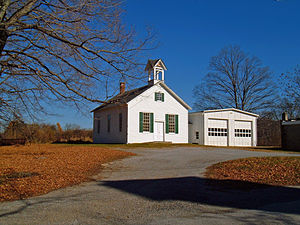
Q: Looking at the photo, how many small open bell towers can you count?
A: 1